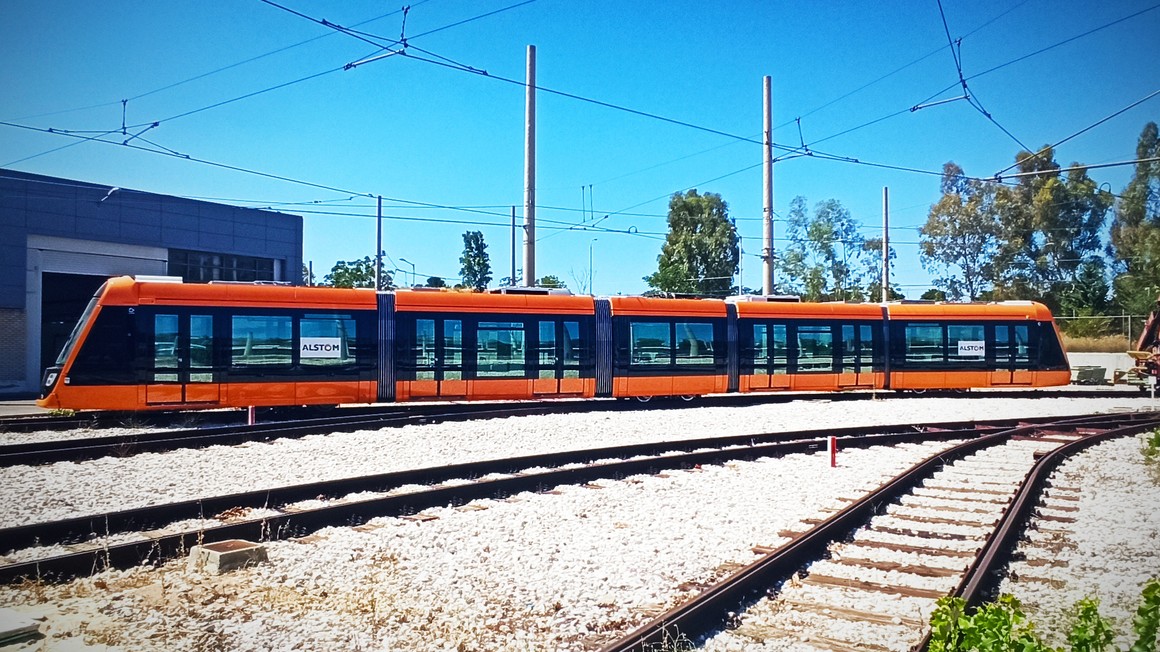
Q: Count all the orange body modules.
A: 5